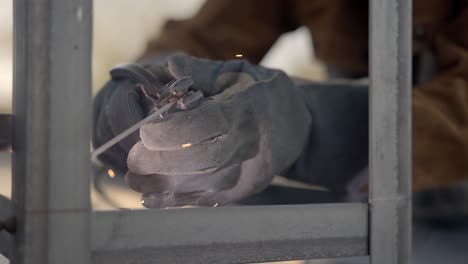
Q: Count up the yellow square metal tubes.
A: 0